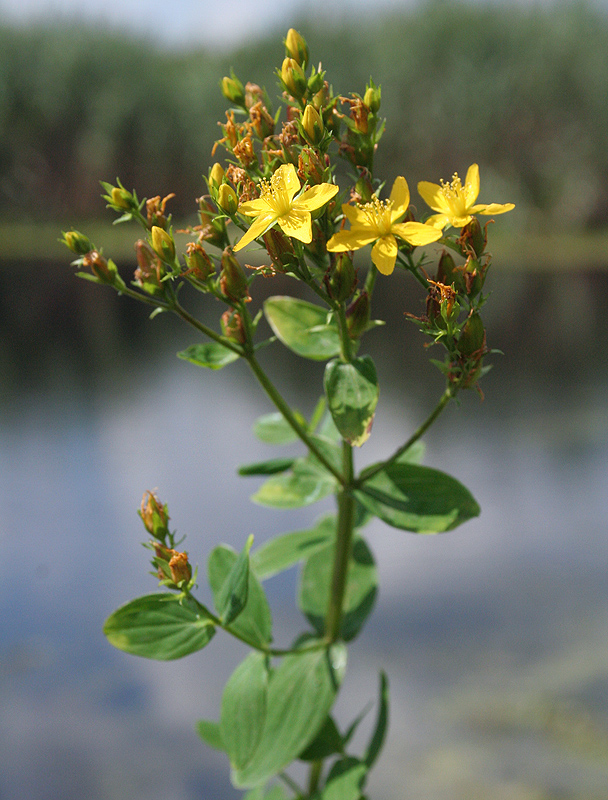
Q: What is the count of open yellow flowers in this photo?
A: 3